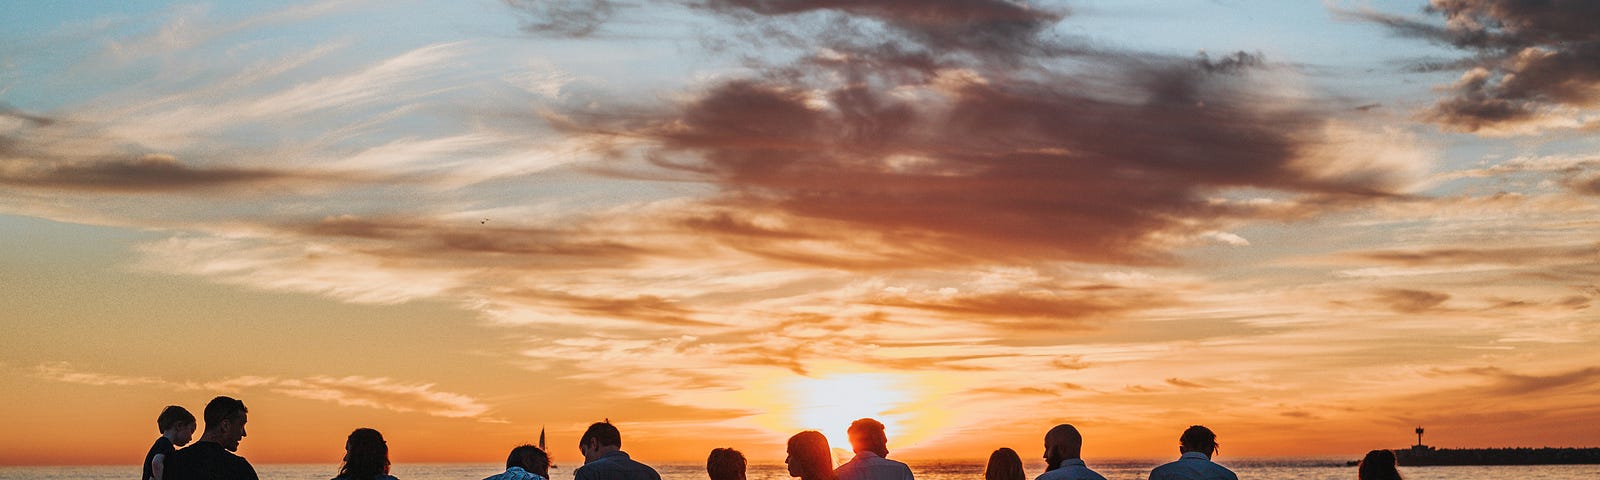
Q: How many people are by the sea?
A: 12